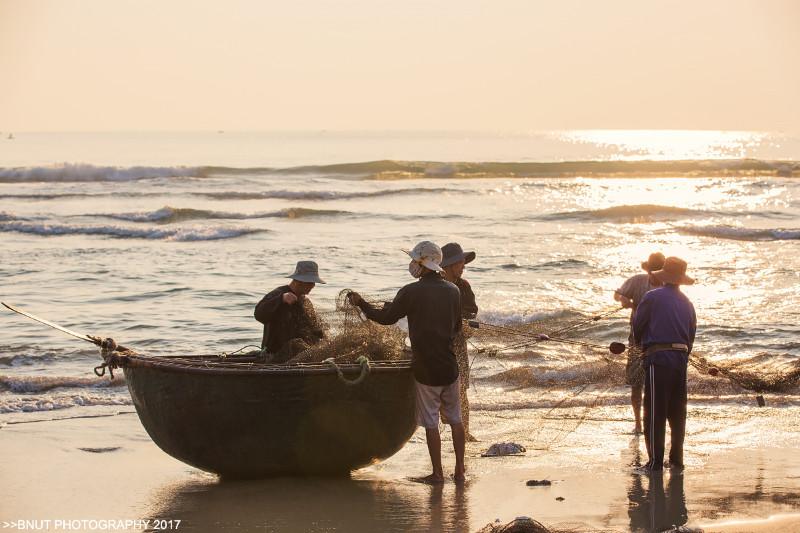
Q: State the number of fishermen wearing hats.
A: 5